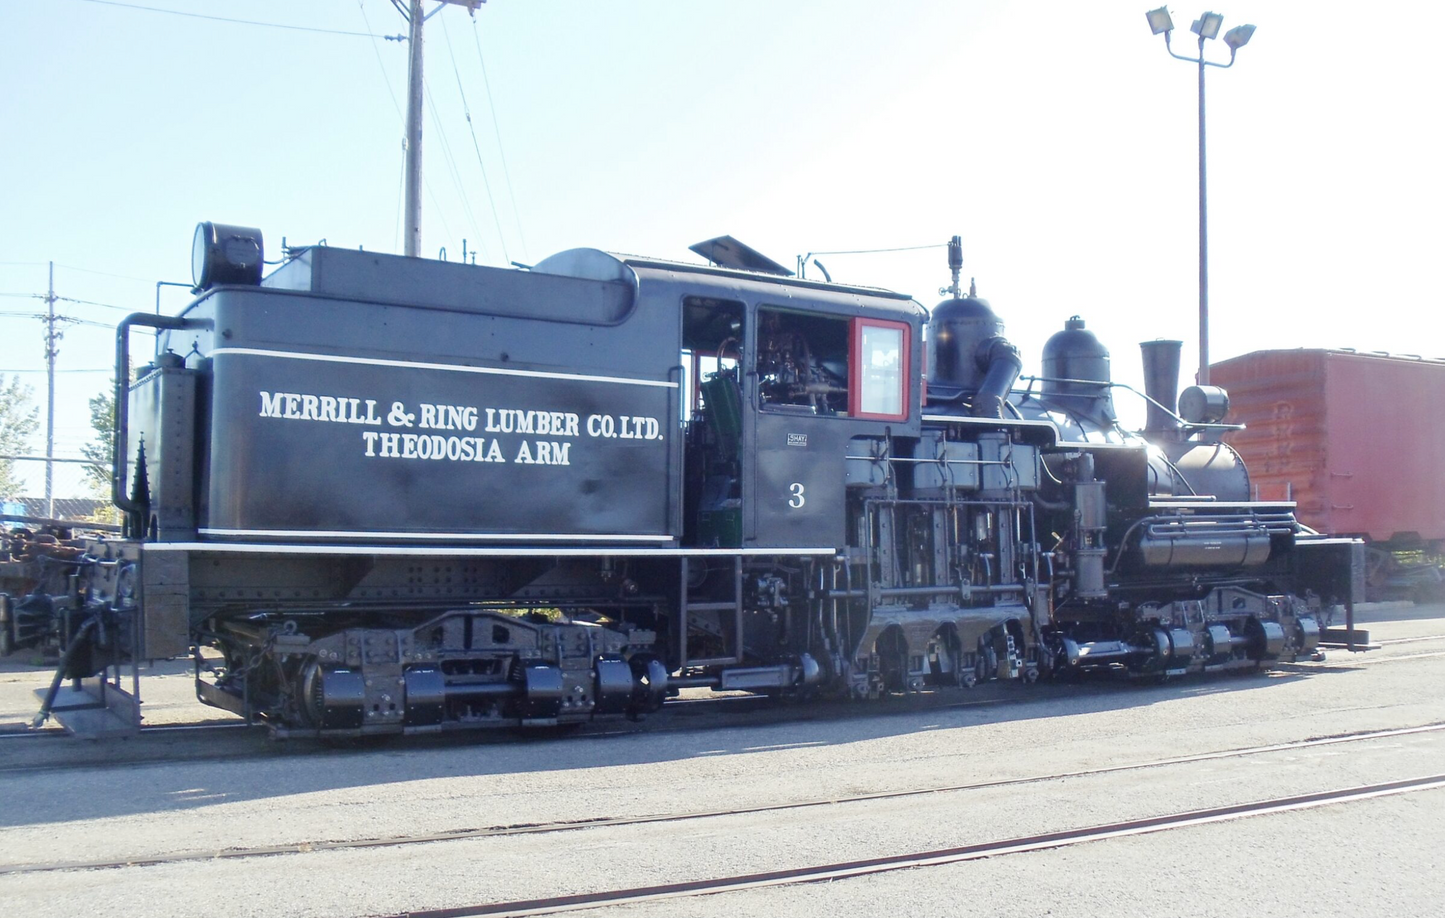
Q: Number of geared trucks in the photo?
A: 2